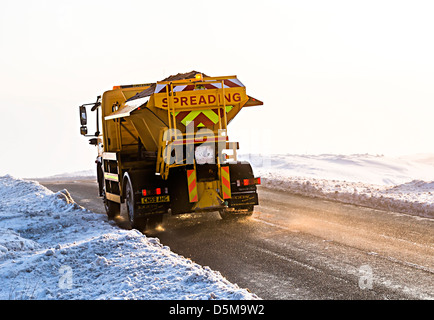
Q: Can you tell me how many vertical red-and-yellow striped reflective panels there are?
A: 2